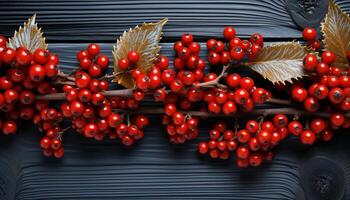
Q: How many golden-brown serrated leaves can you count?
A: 4